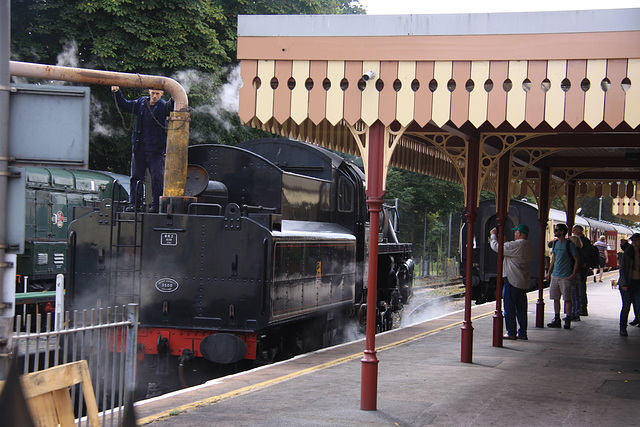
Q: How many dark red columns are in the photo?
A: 5